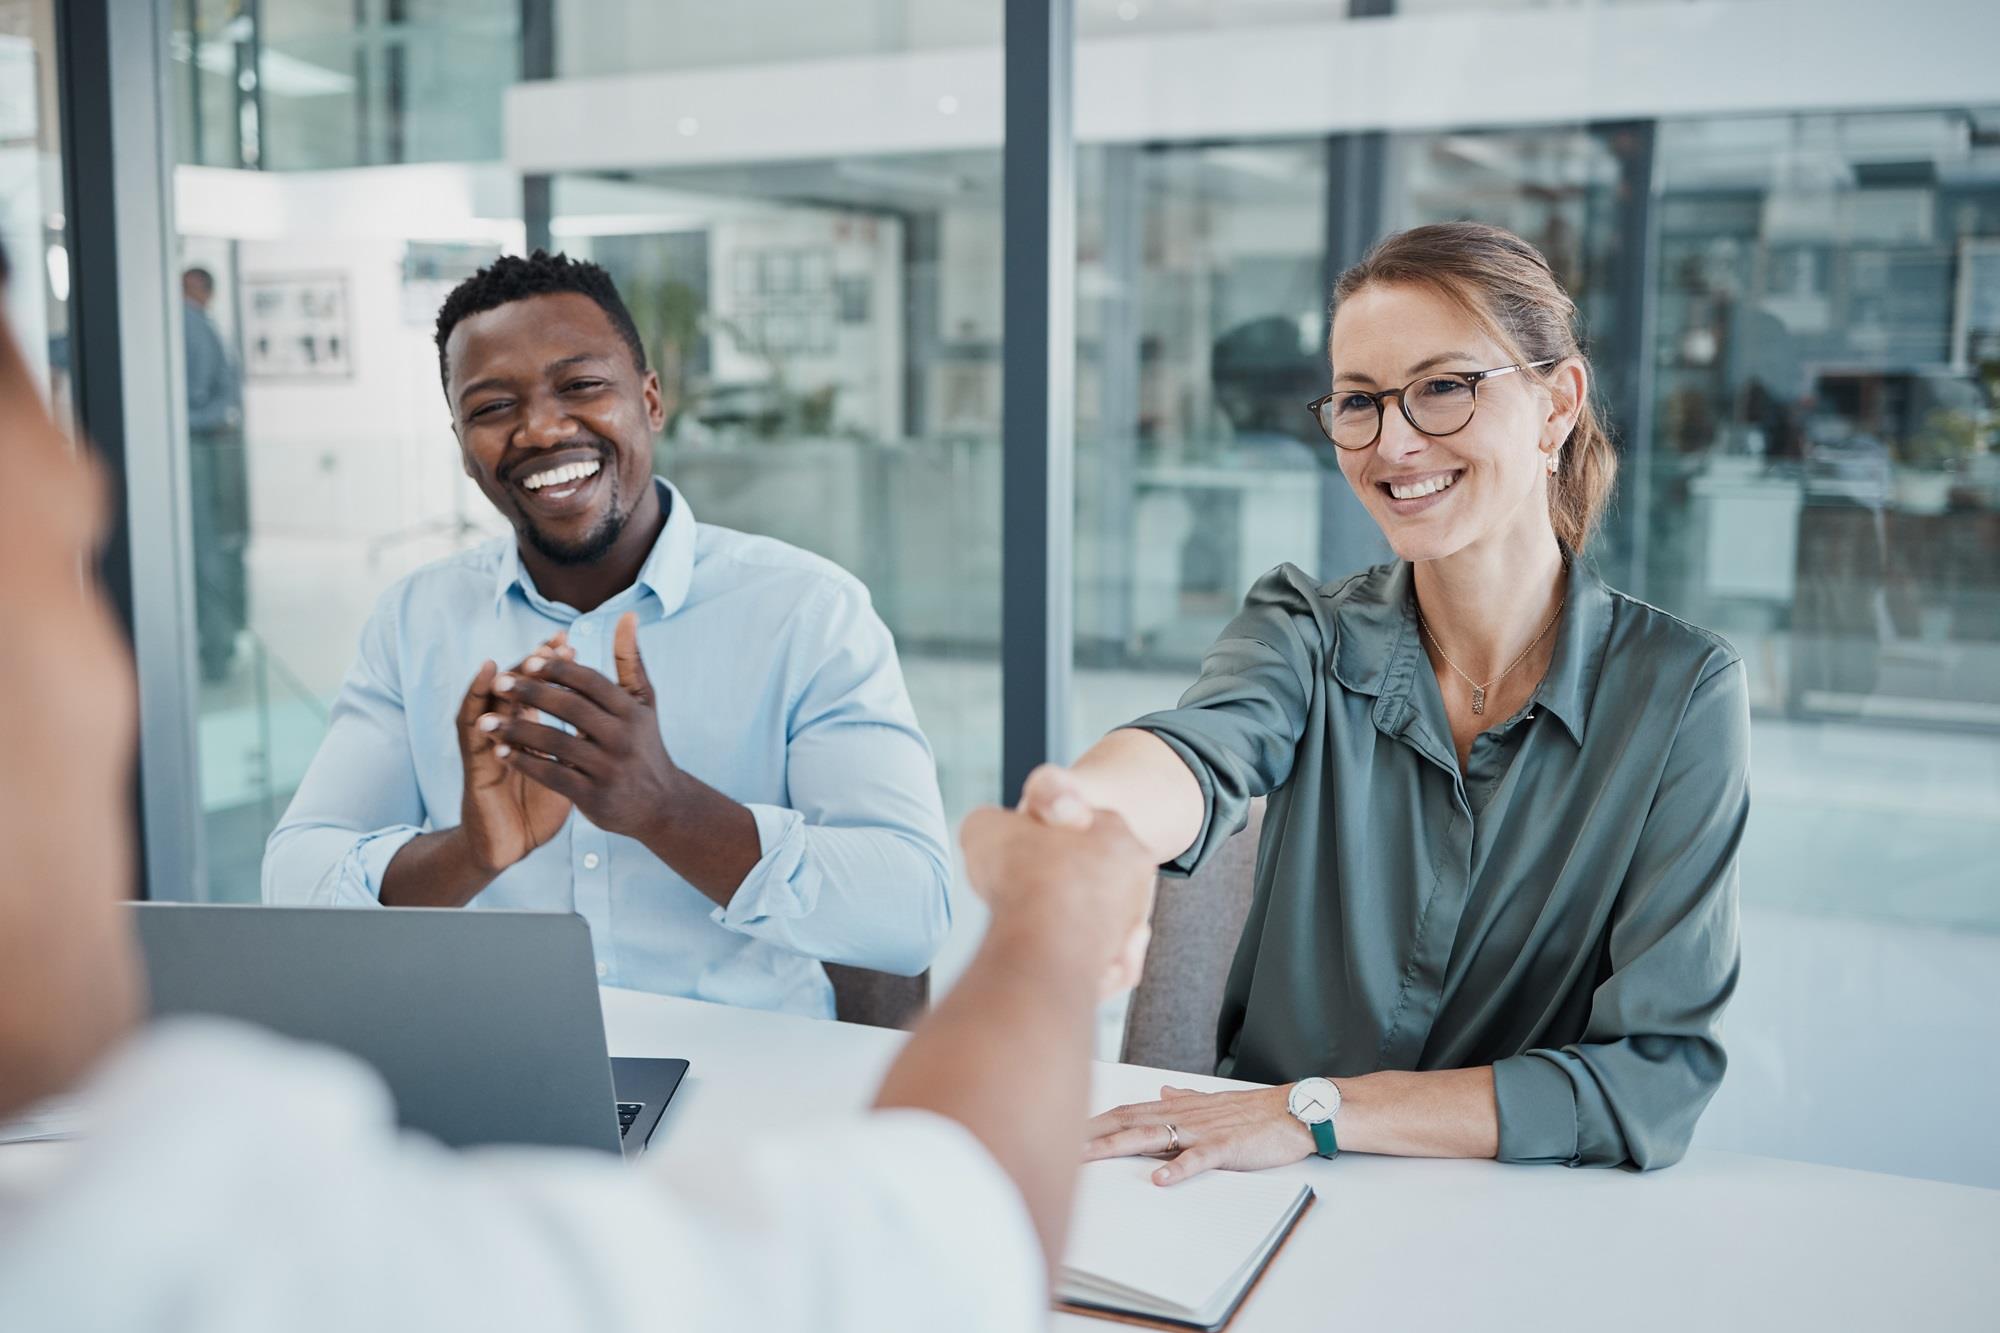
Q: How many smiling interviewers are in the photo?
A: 2